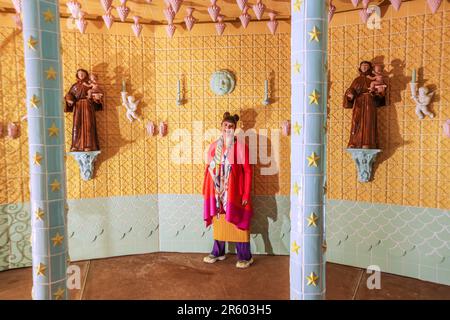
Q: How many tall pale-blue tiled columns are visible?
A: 2